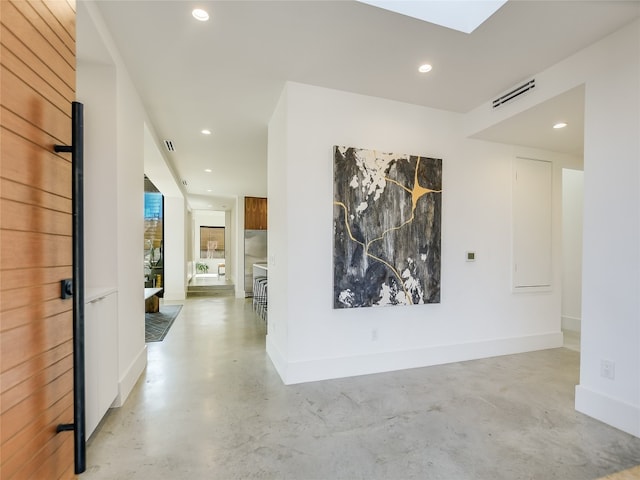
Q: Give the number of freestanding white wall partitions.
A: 1